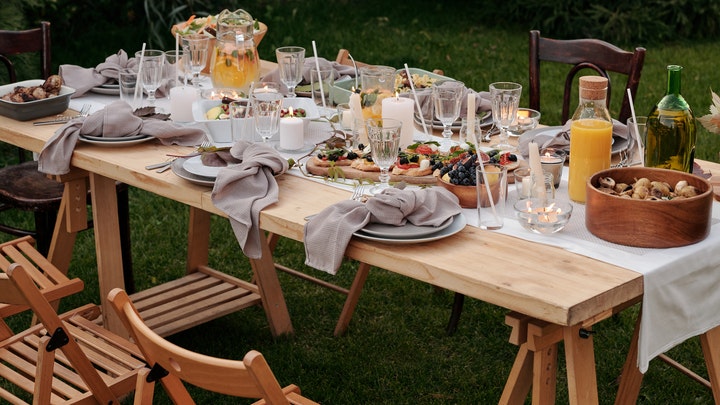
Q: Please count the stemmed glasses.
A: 7